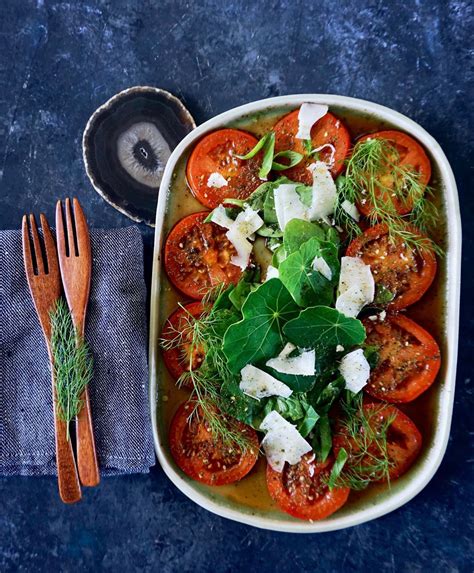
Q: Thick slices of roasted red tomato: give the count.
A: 10